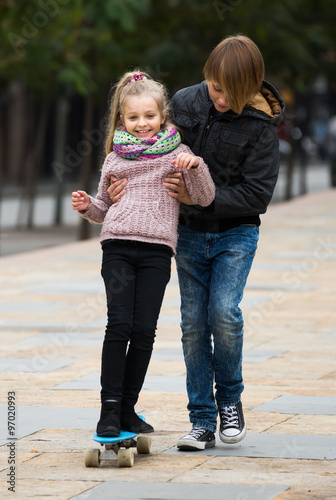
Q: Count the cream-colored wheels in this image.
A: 3